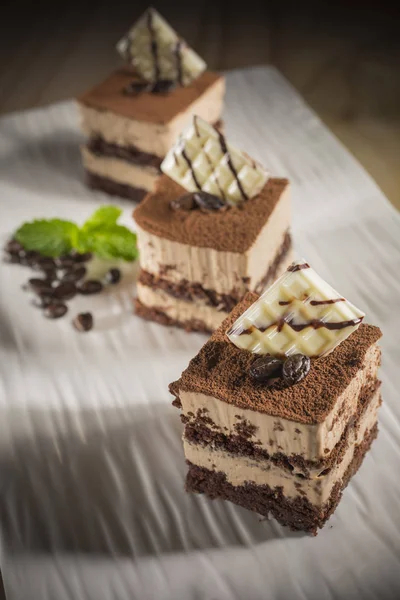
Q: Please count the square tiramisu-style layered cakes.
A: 3